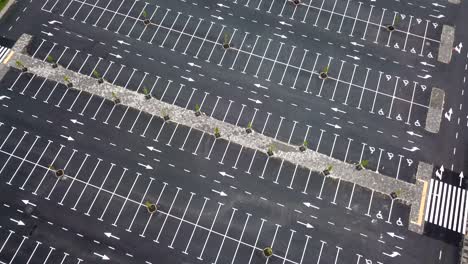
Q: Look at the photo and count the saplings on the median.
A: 15